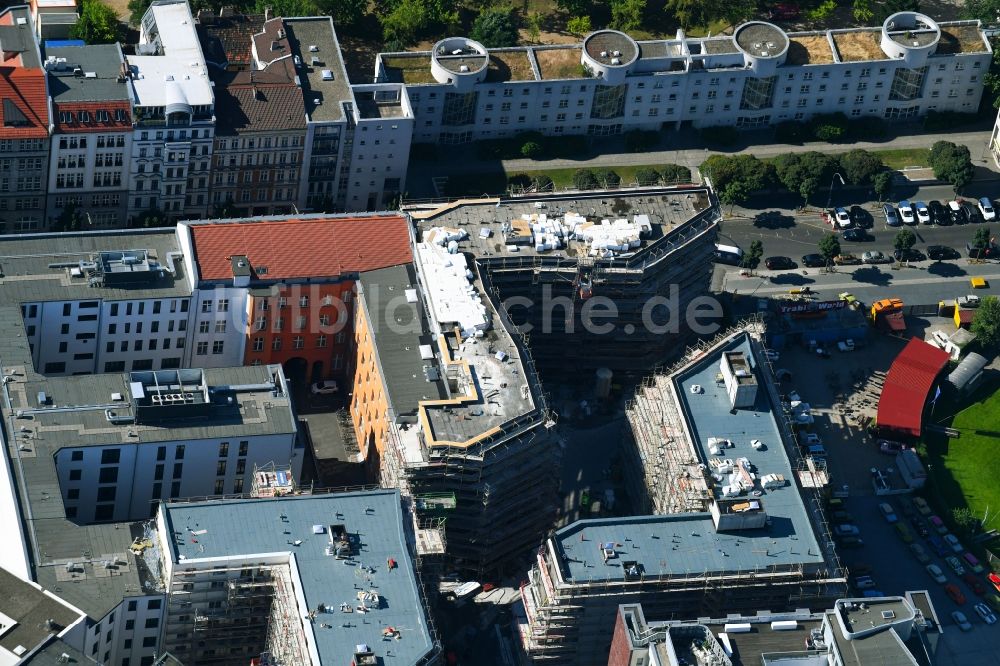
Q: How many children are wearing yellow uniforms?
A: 0